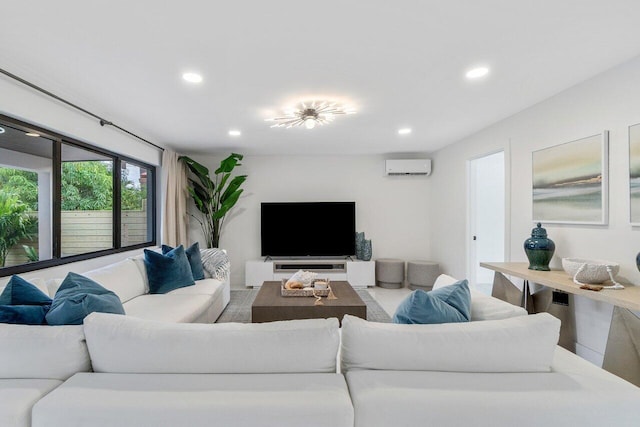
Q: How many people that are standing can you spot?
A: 0